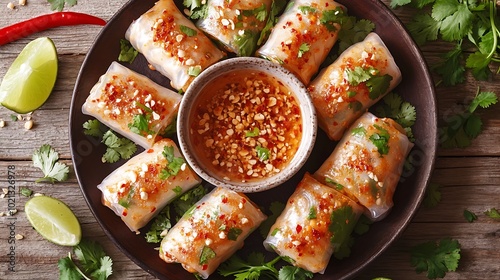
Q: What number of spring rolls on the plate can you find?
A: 9